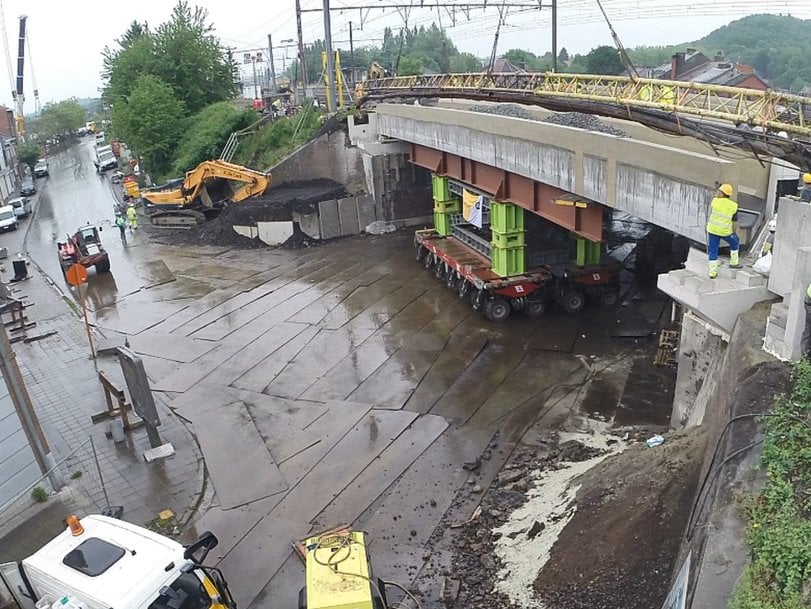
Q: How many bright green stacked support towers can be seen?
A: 3